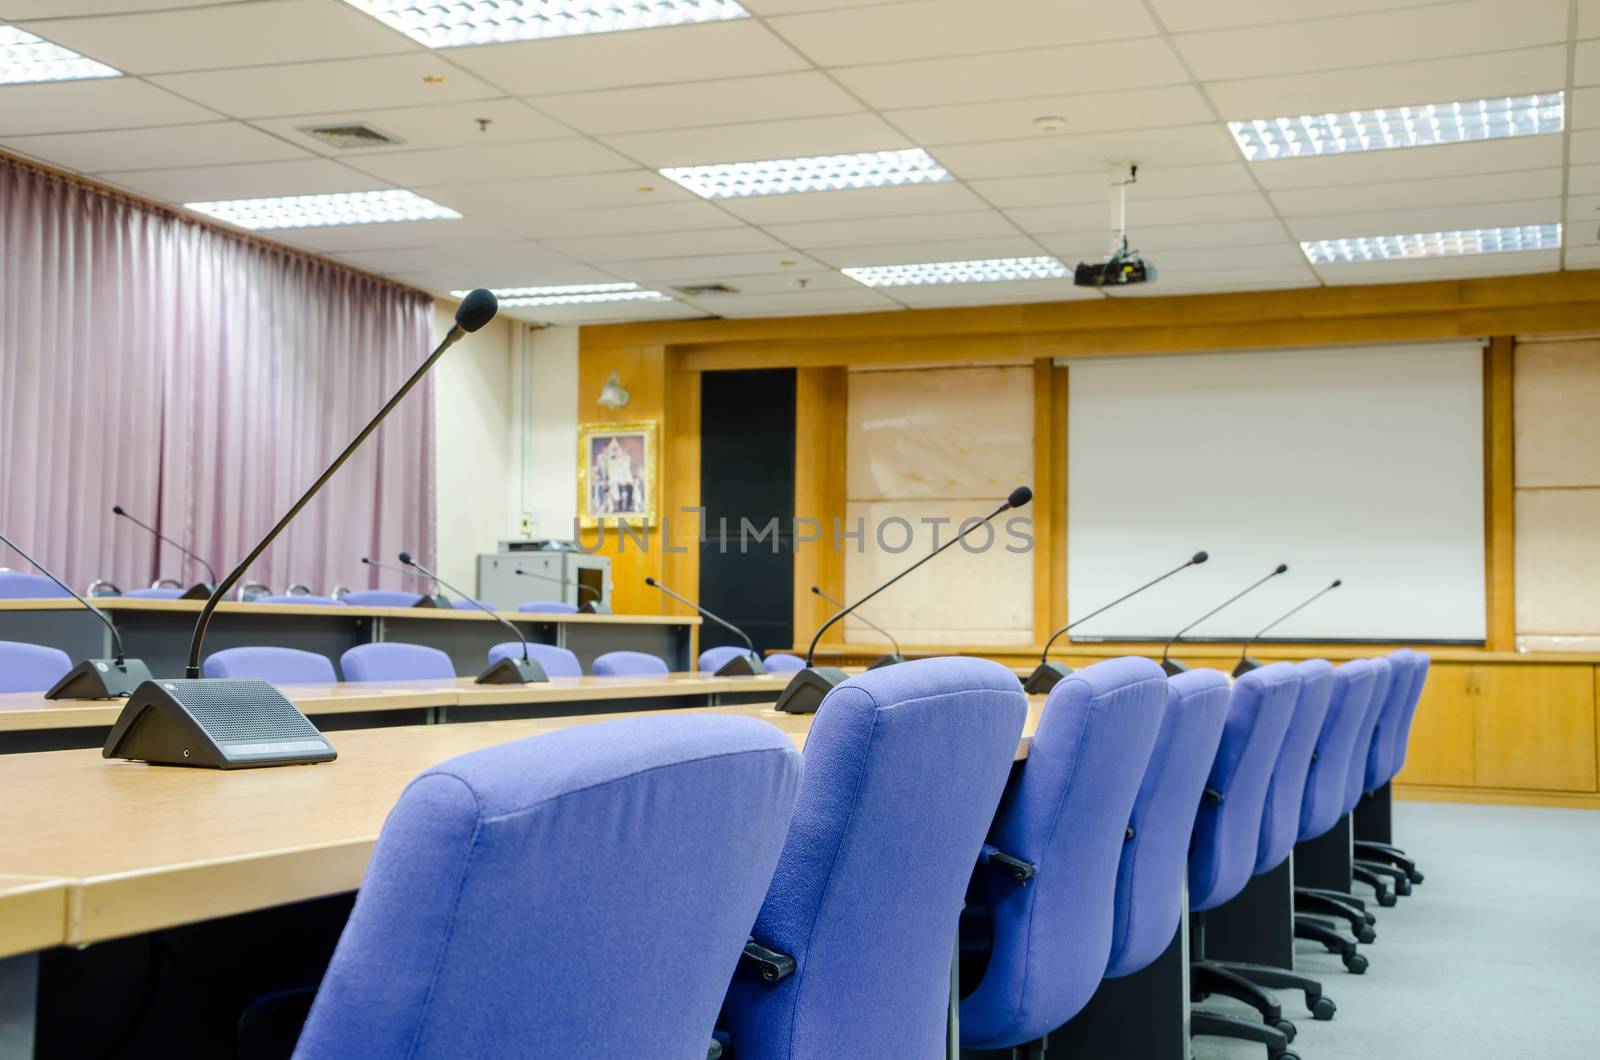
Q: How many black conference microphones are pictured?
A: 12